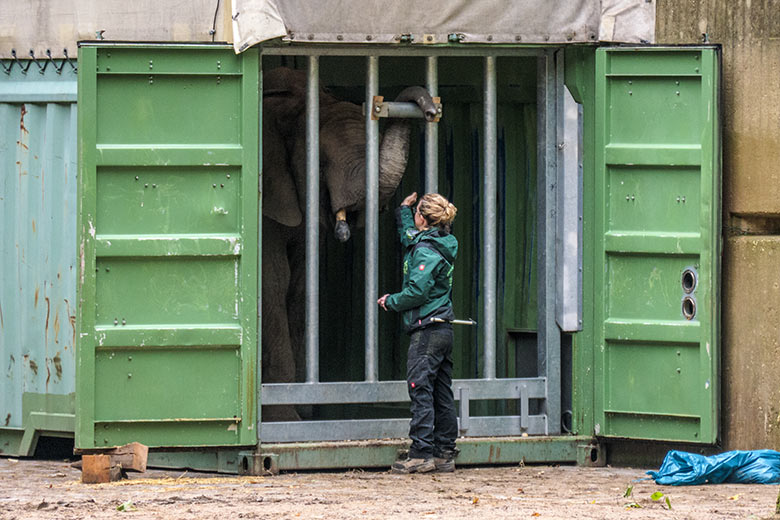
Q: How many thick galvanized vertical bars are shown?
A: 4